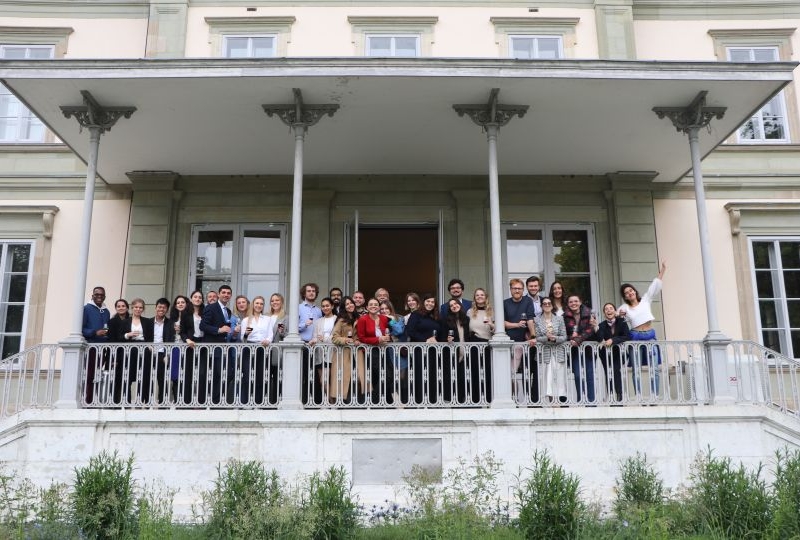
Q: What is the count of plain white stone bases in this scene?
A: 4